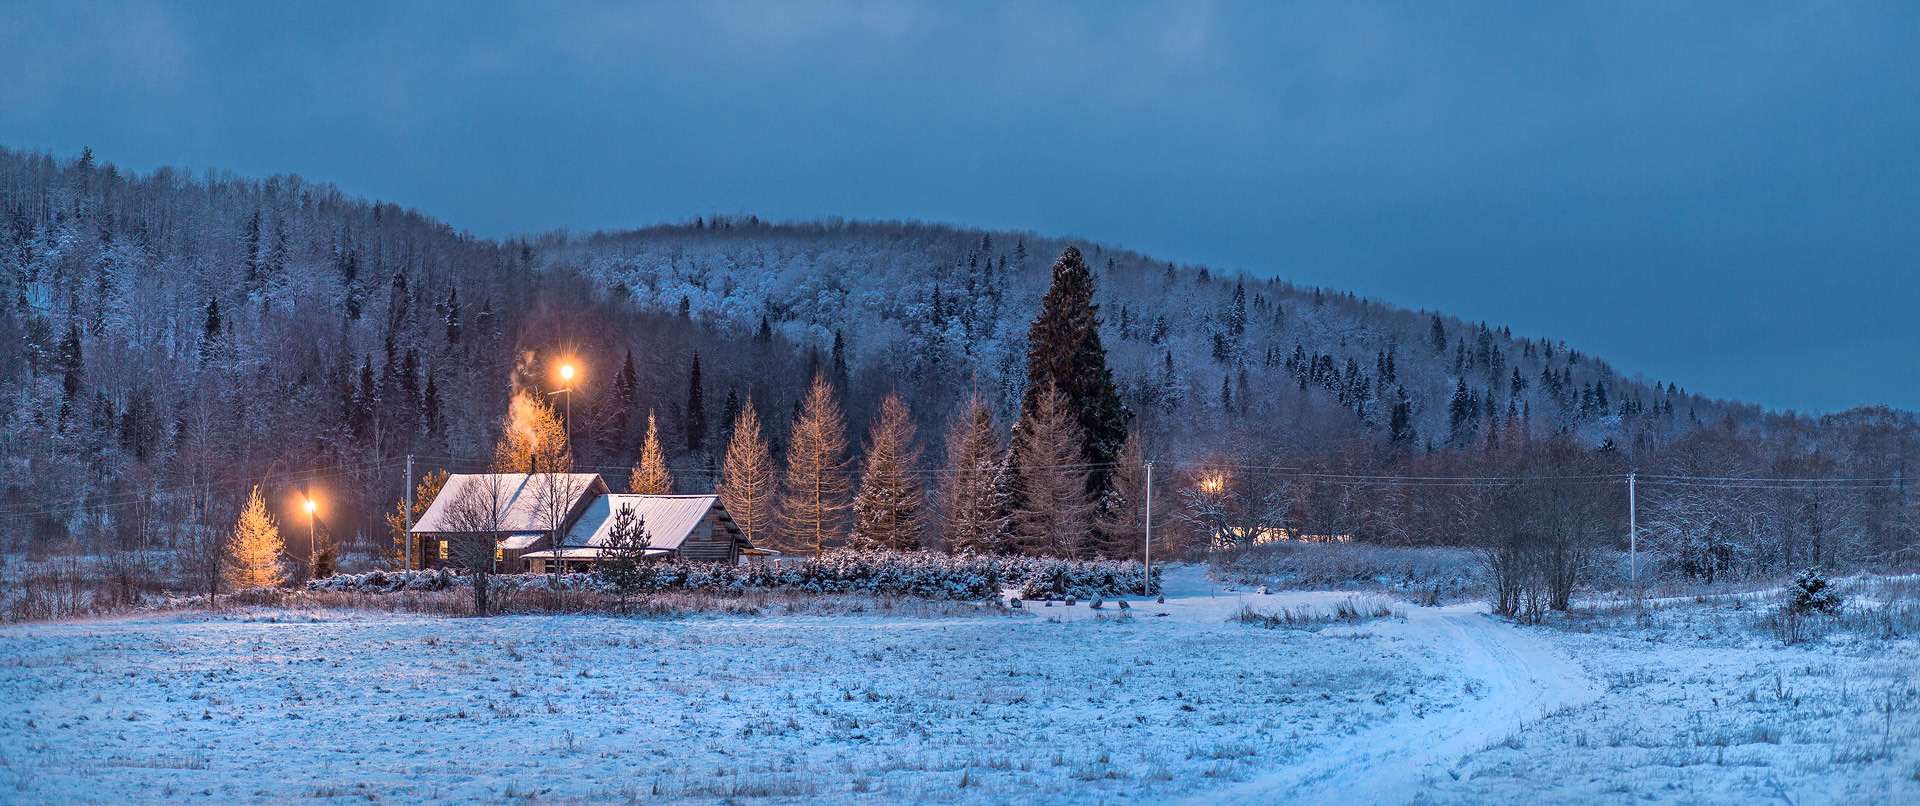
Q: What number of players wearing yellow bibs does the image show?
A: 0